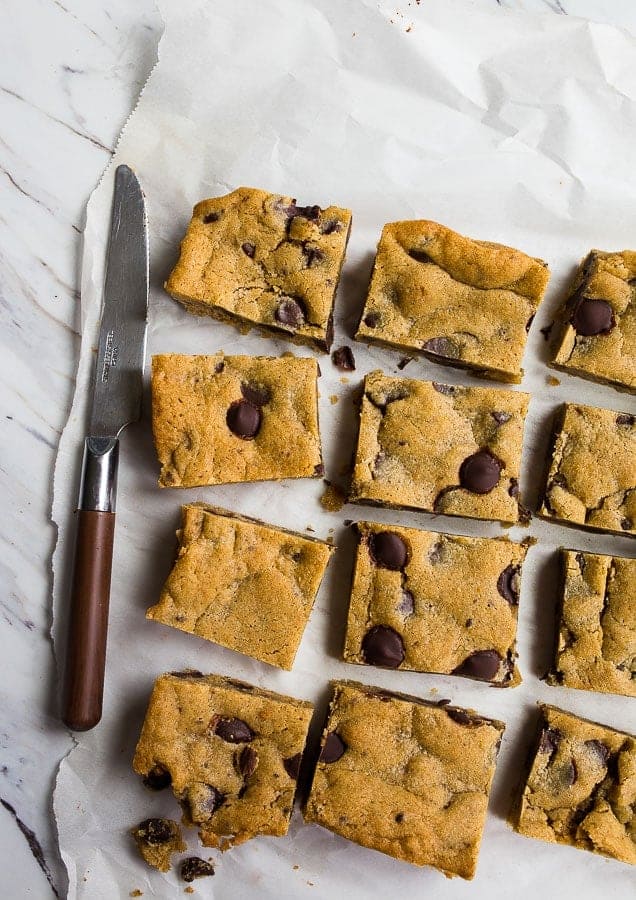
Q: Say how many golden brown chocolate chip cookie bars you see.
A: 12